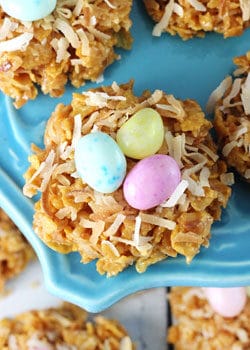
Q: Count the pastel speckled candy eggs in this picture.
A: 5